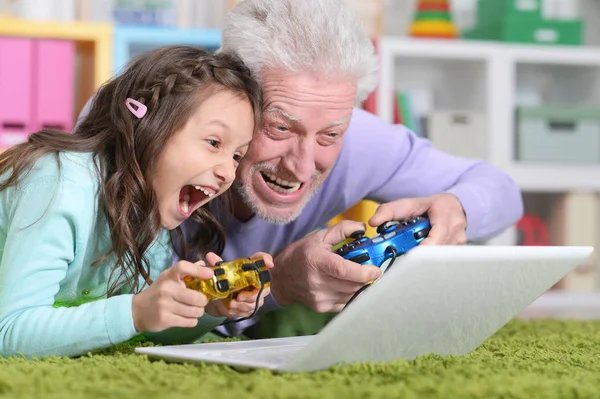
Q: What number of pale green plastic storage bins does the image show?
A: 1